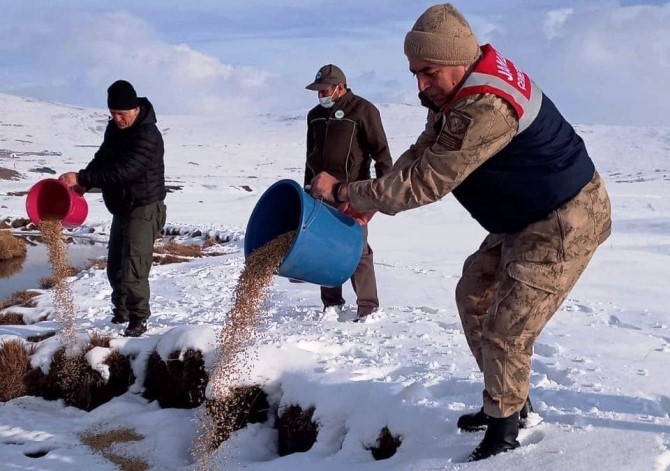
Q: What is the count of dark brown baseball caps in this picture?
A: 1